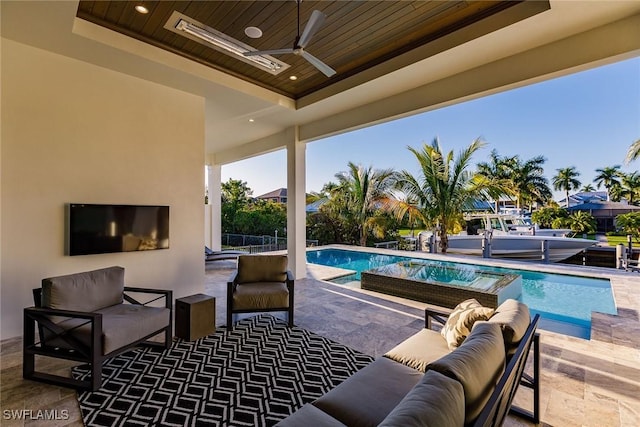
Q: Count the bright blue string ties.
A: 0